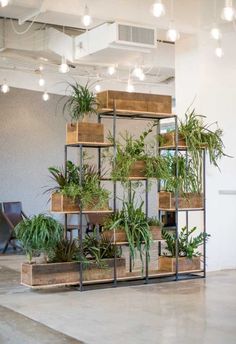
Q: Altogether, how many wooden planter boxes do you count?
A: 9